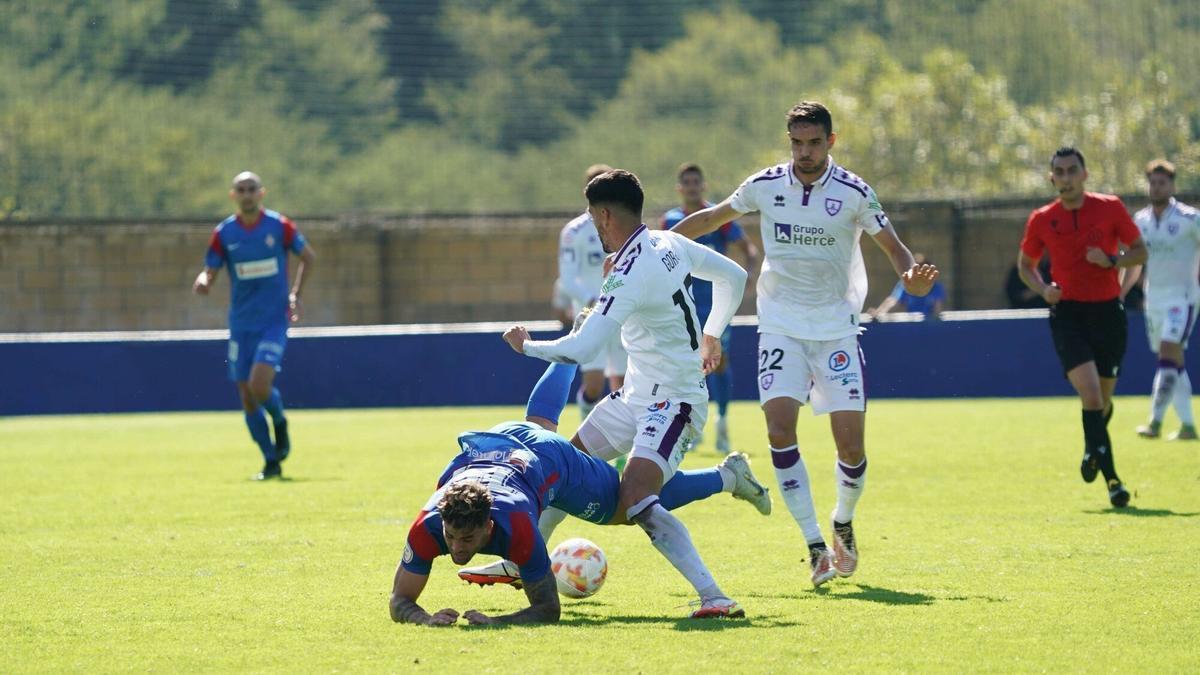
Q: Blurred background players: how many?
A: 4